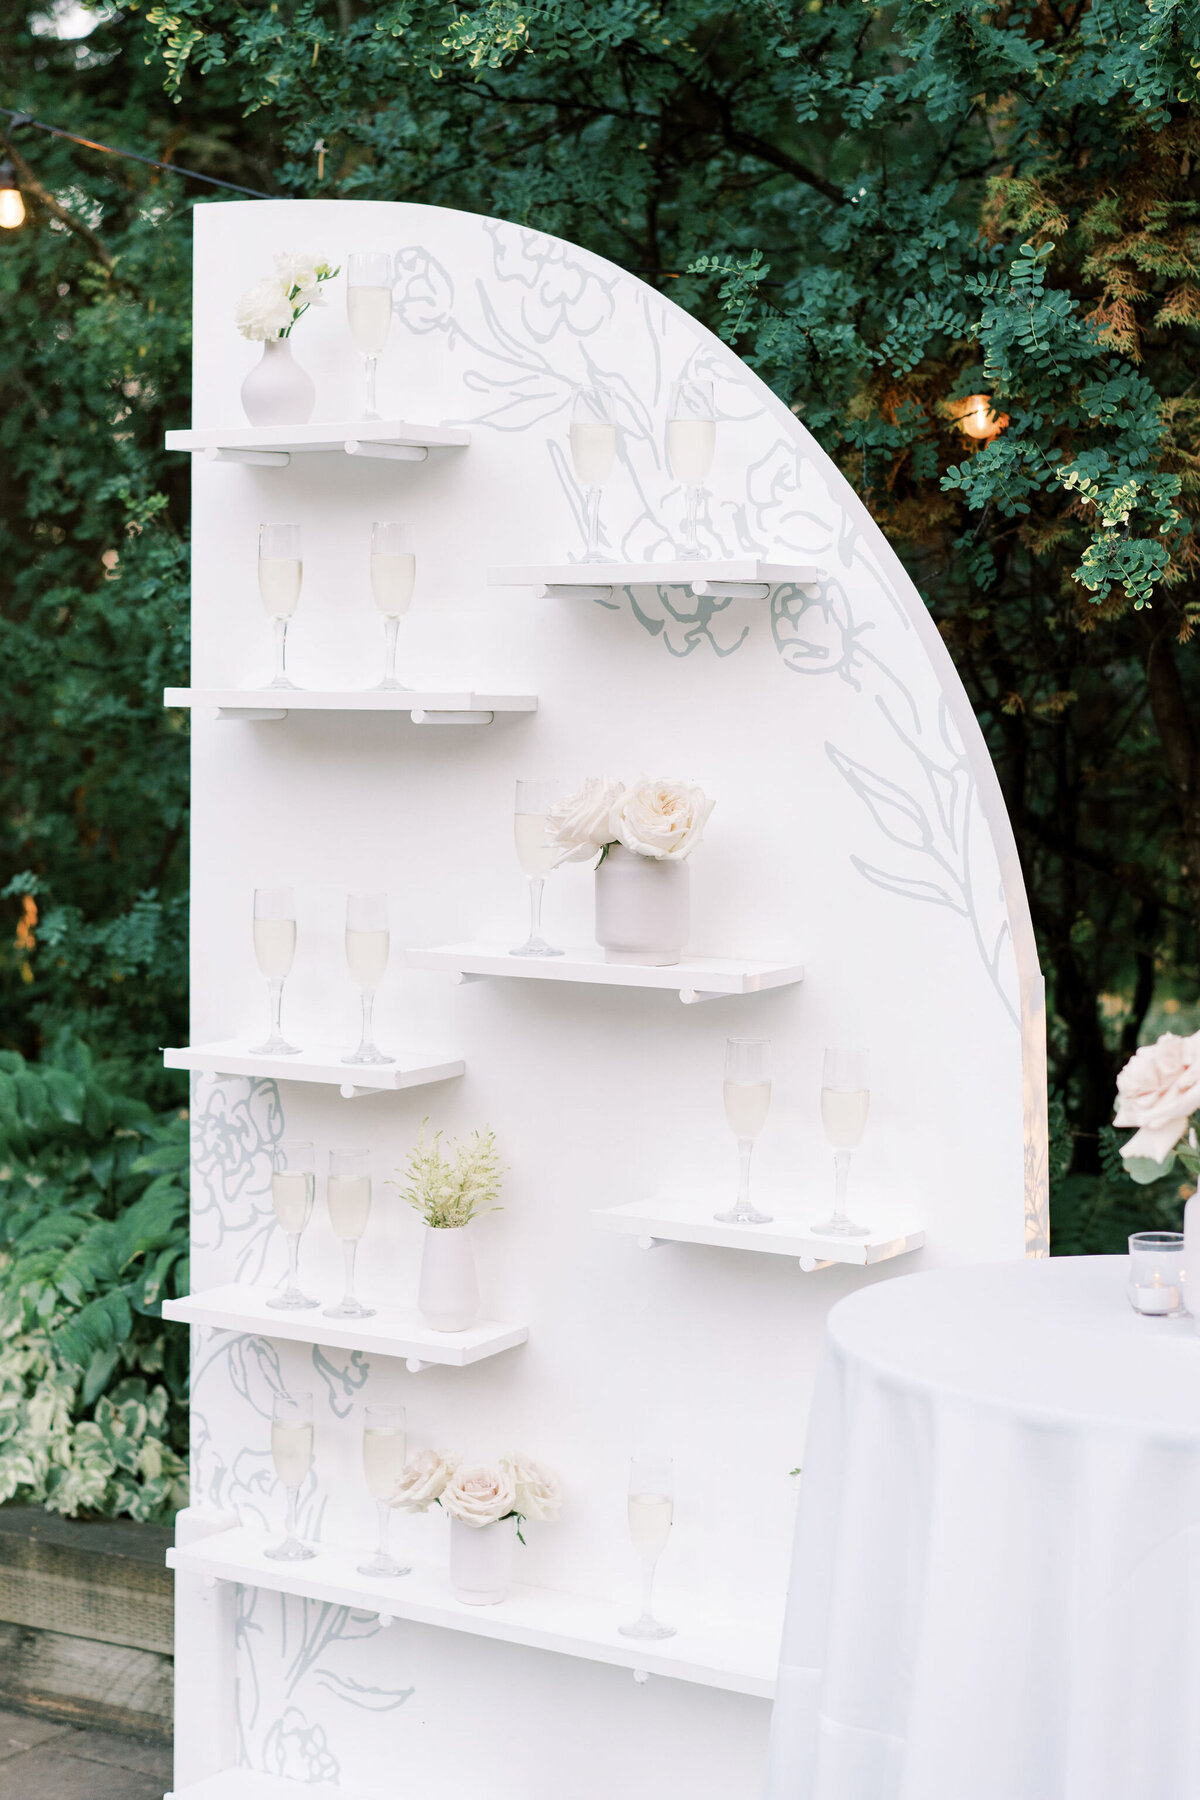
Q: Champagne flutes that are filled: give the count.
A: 15